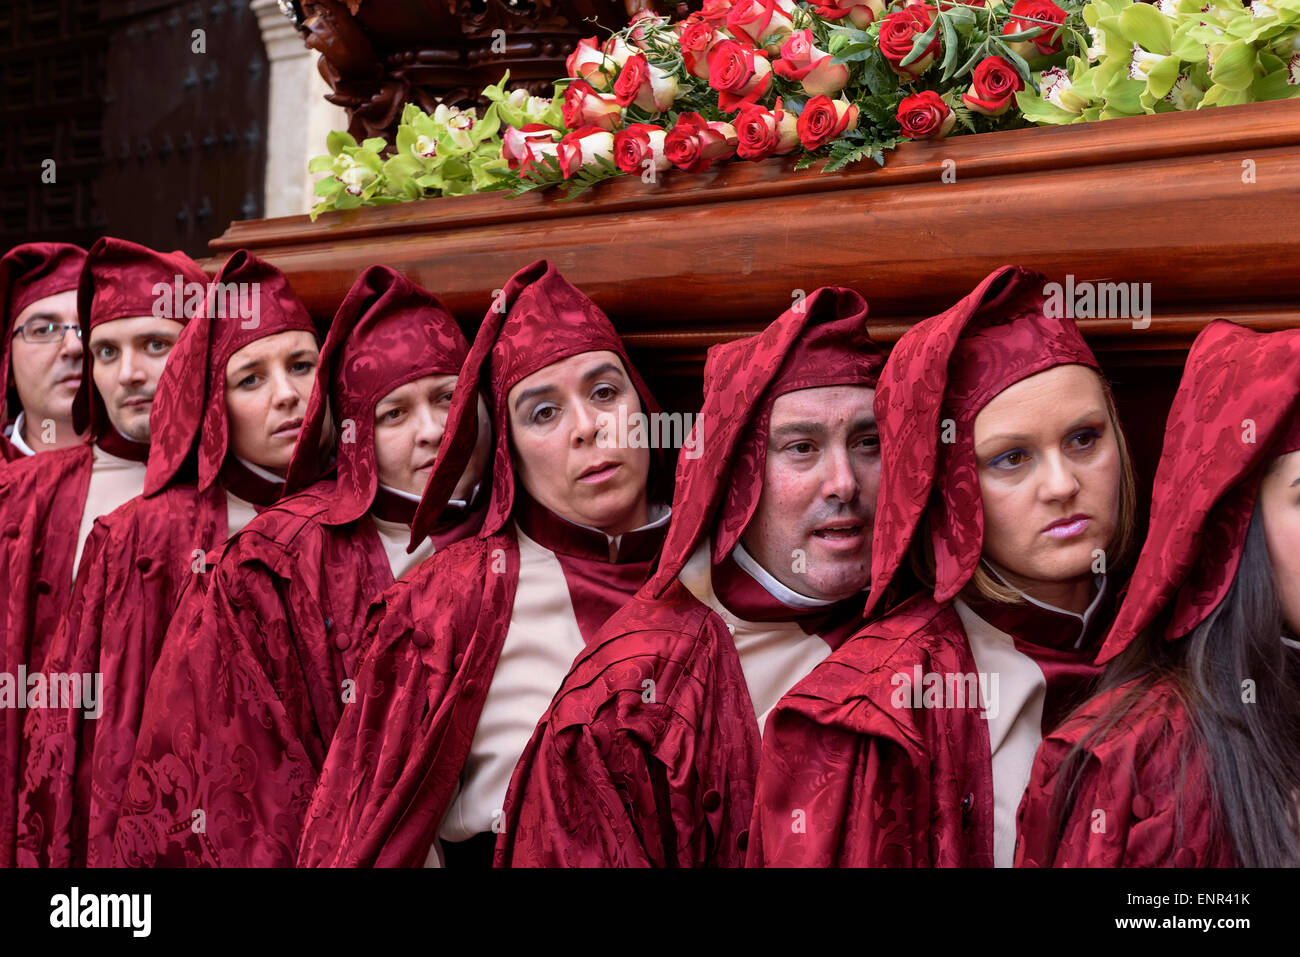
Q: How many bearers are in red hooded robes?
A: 8